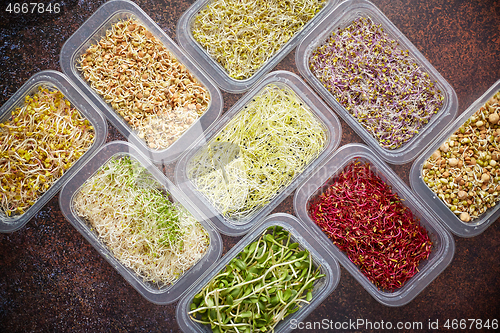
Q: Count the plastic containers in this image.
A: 9